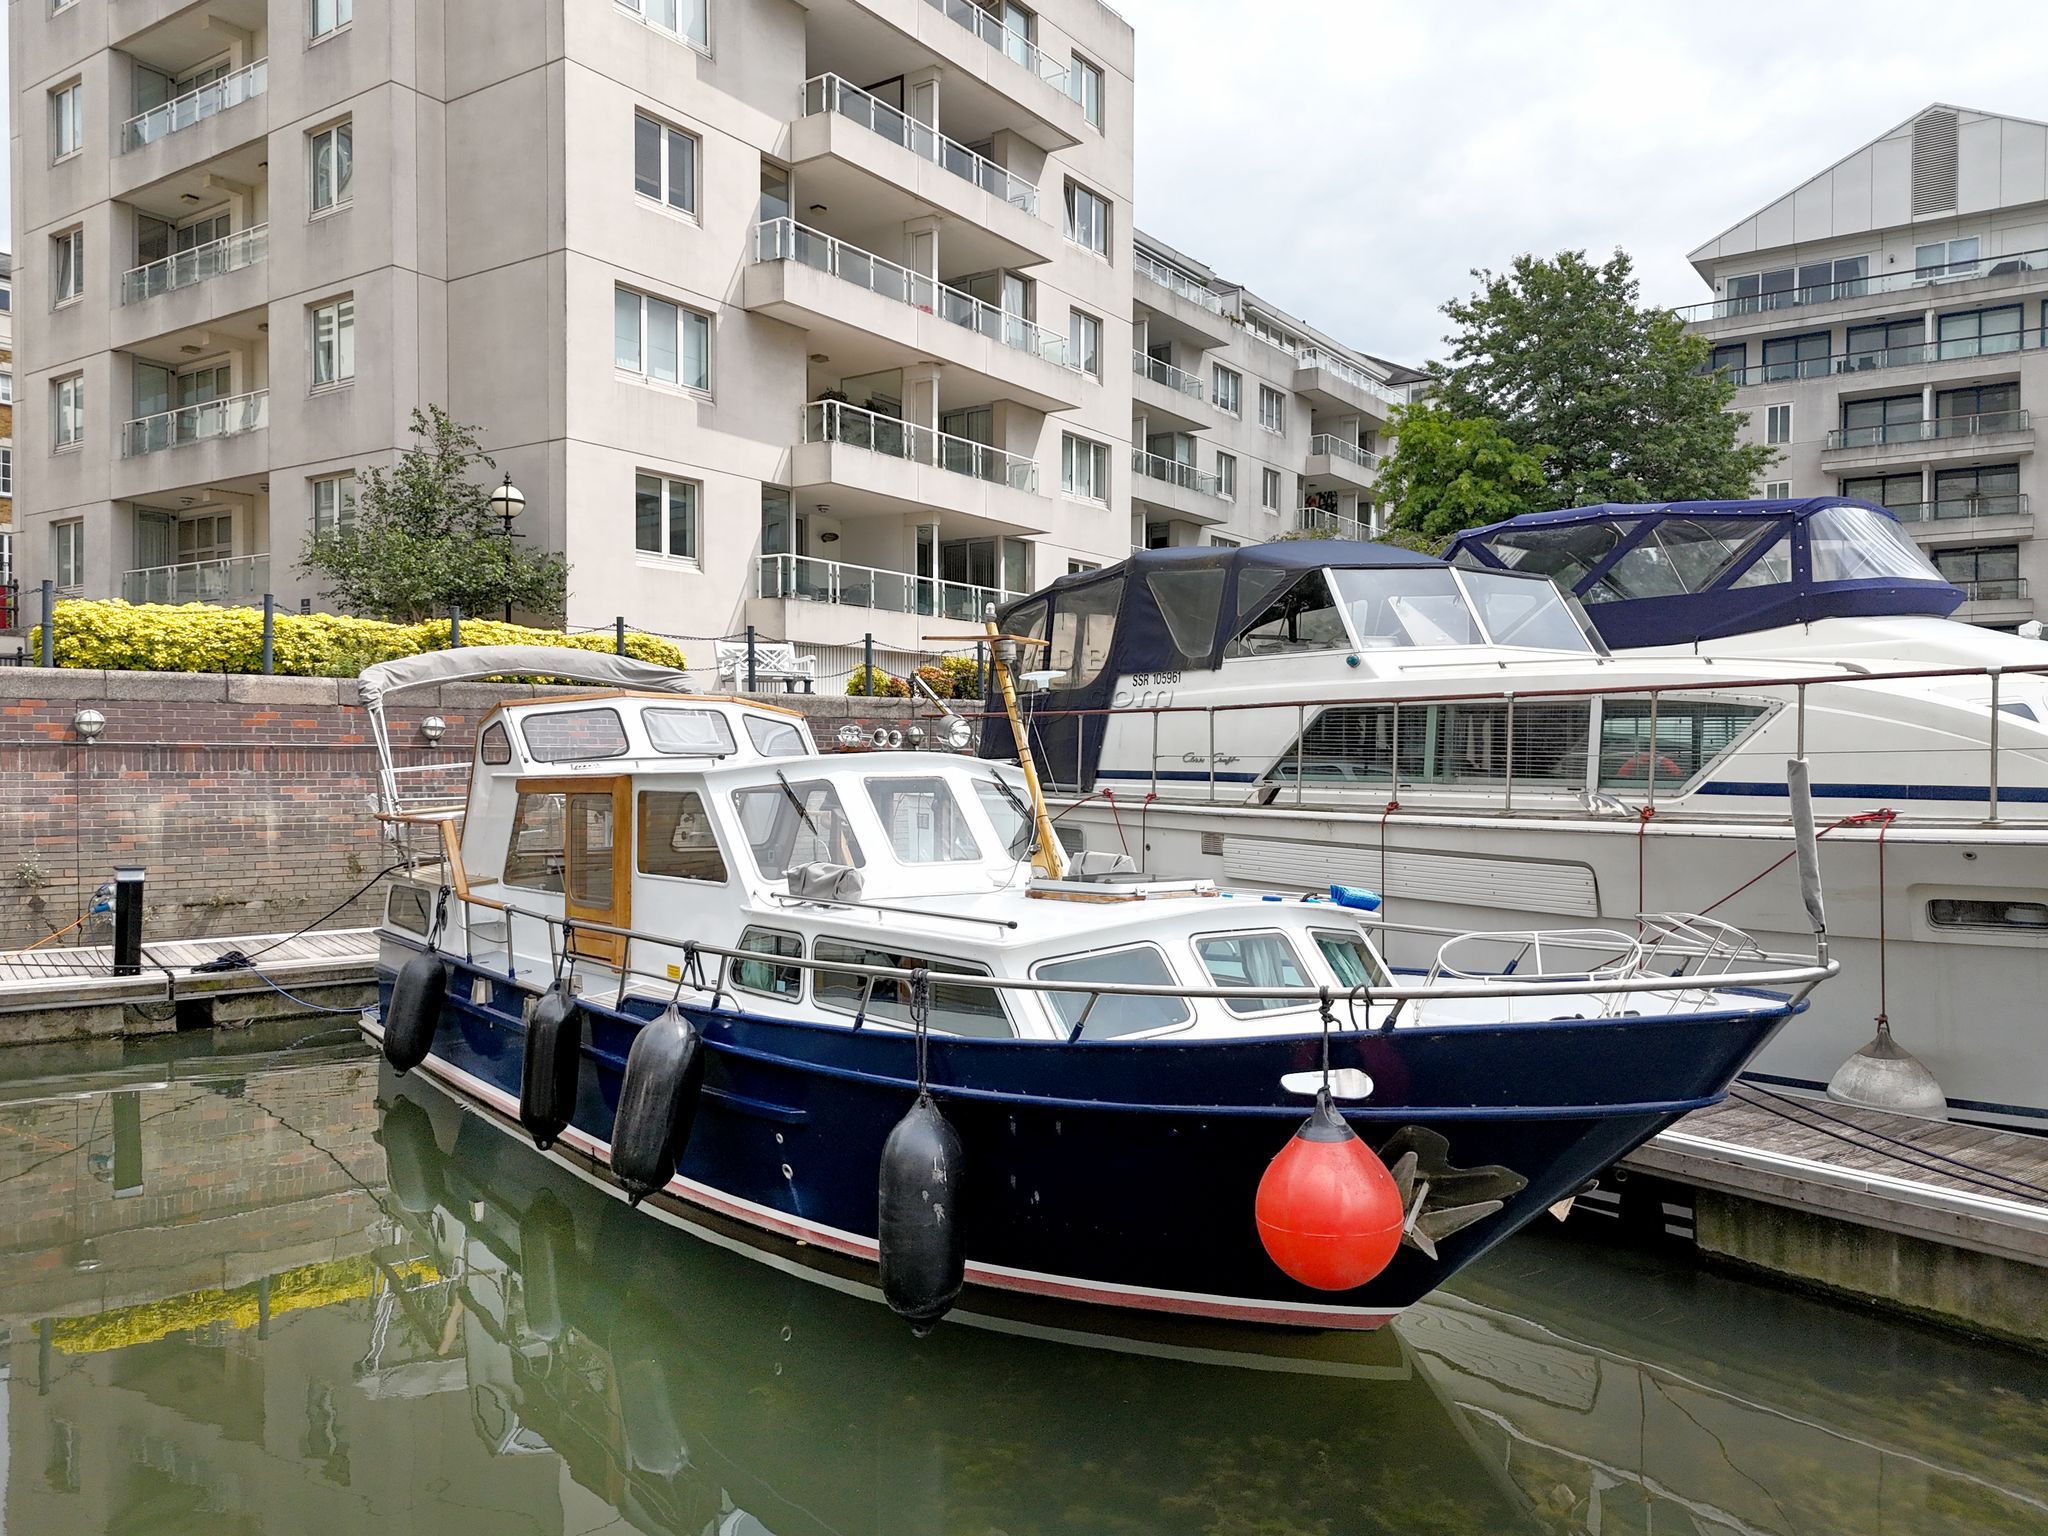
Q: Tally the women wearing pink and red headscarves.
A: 0